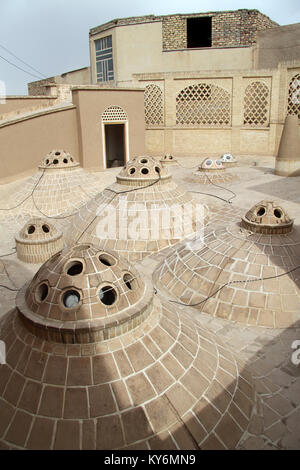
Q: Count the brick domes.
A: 8